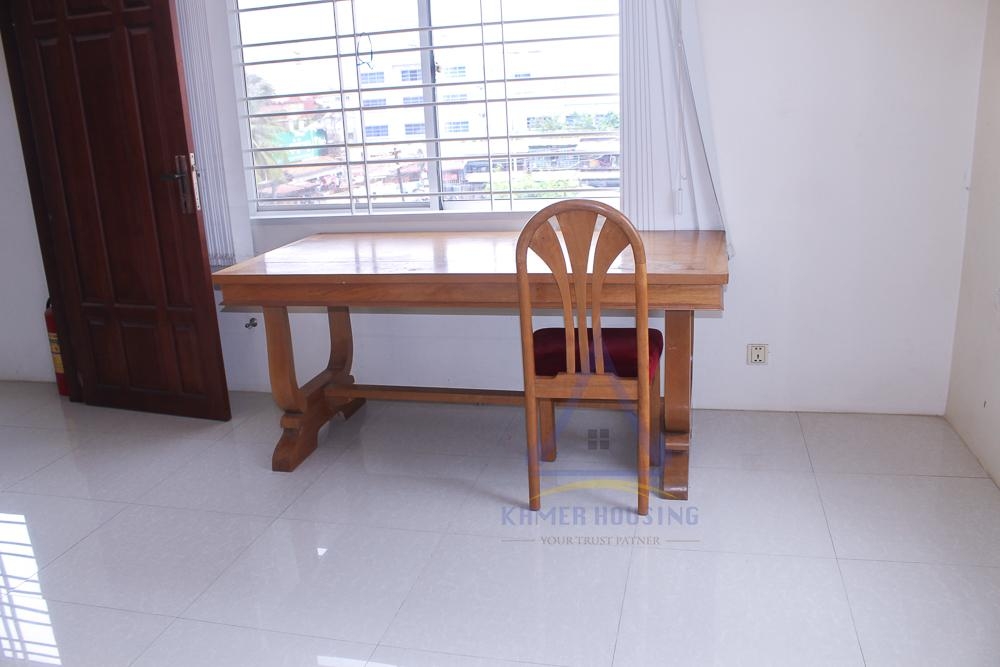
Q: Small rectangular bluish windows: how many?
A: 9